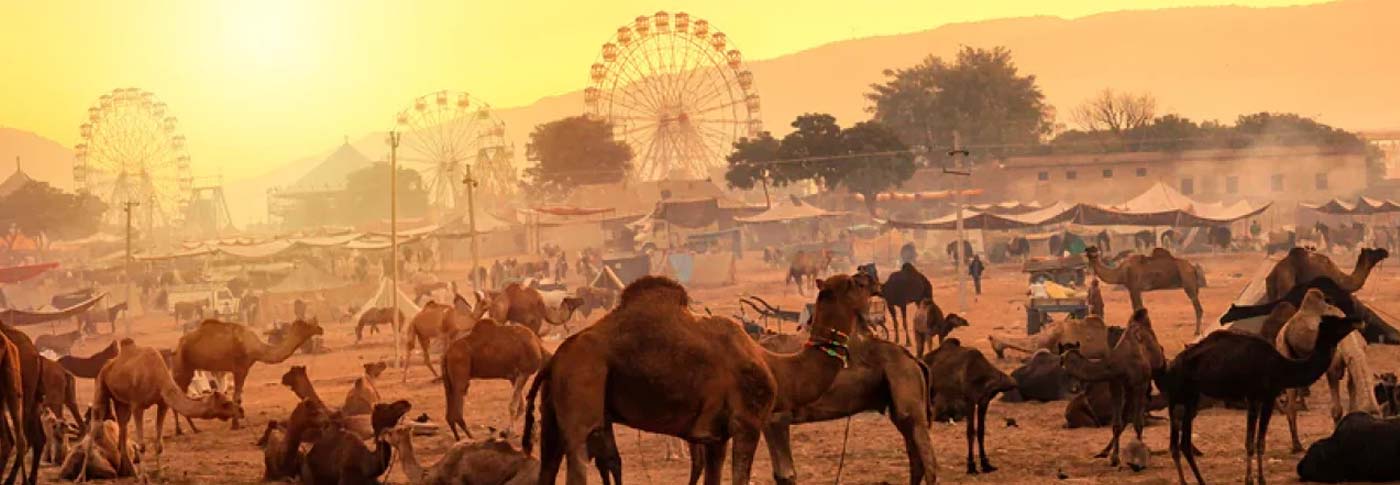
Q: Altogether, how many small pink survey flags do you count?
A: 0